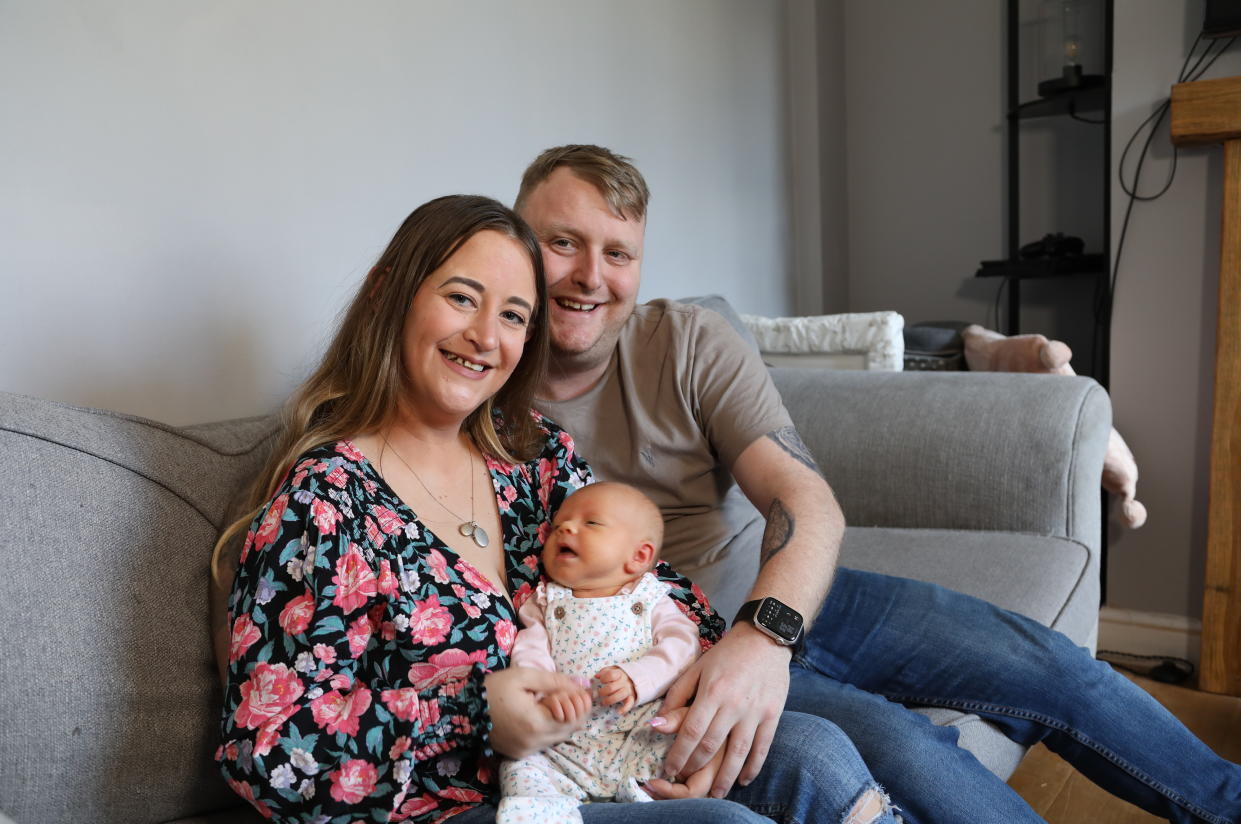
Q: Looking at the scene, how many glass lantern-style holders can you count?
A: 1